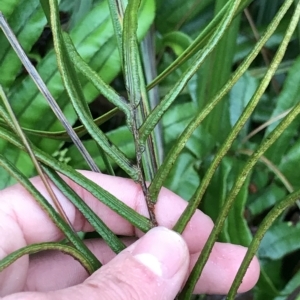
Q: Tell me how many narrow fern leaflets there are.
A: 12